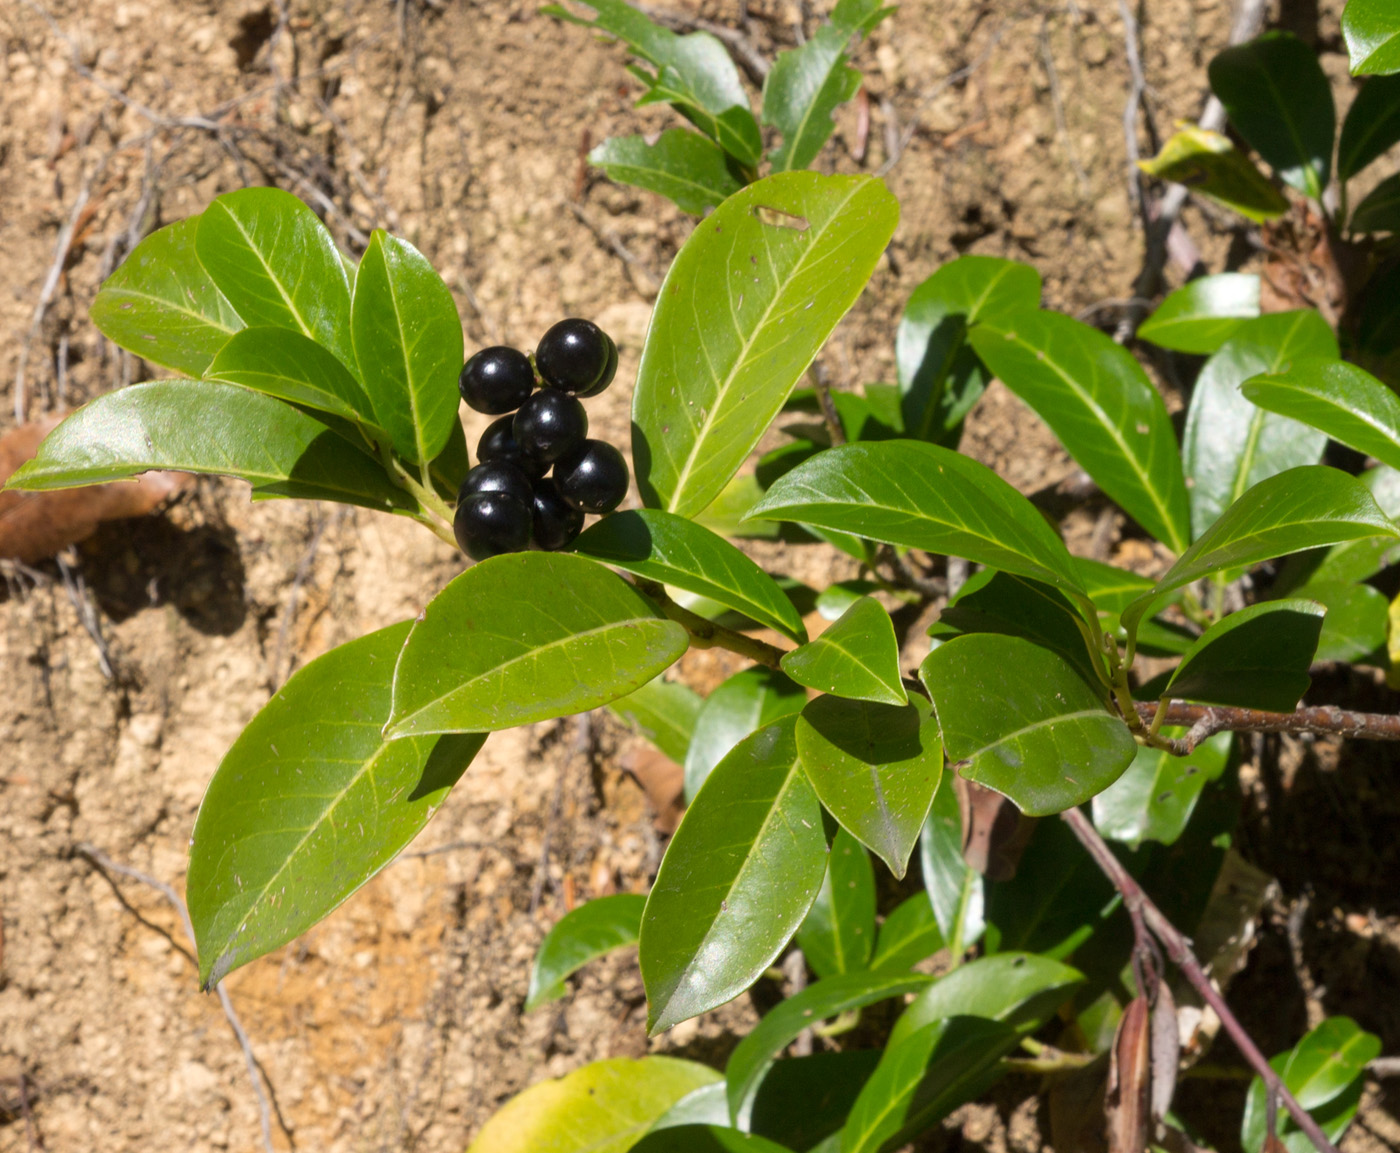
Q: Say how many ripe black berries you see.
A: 9